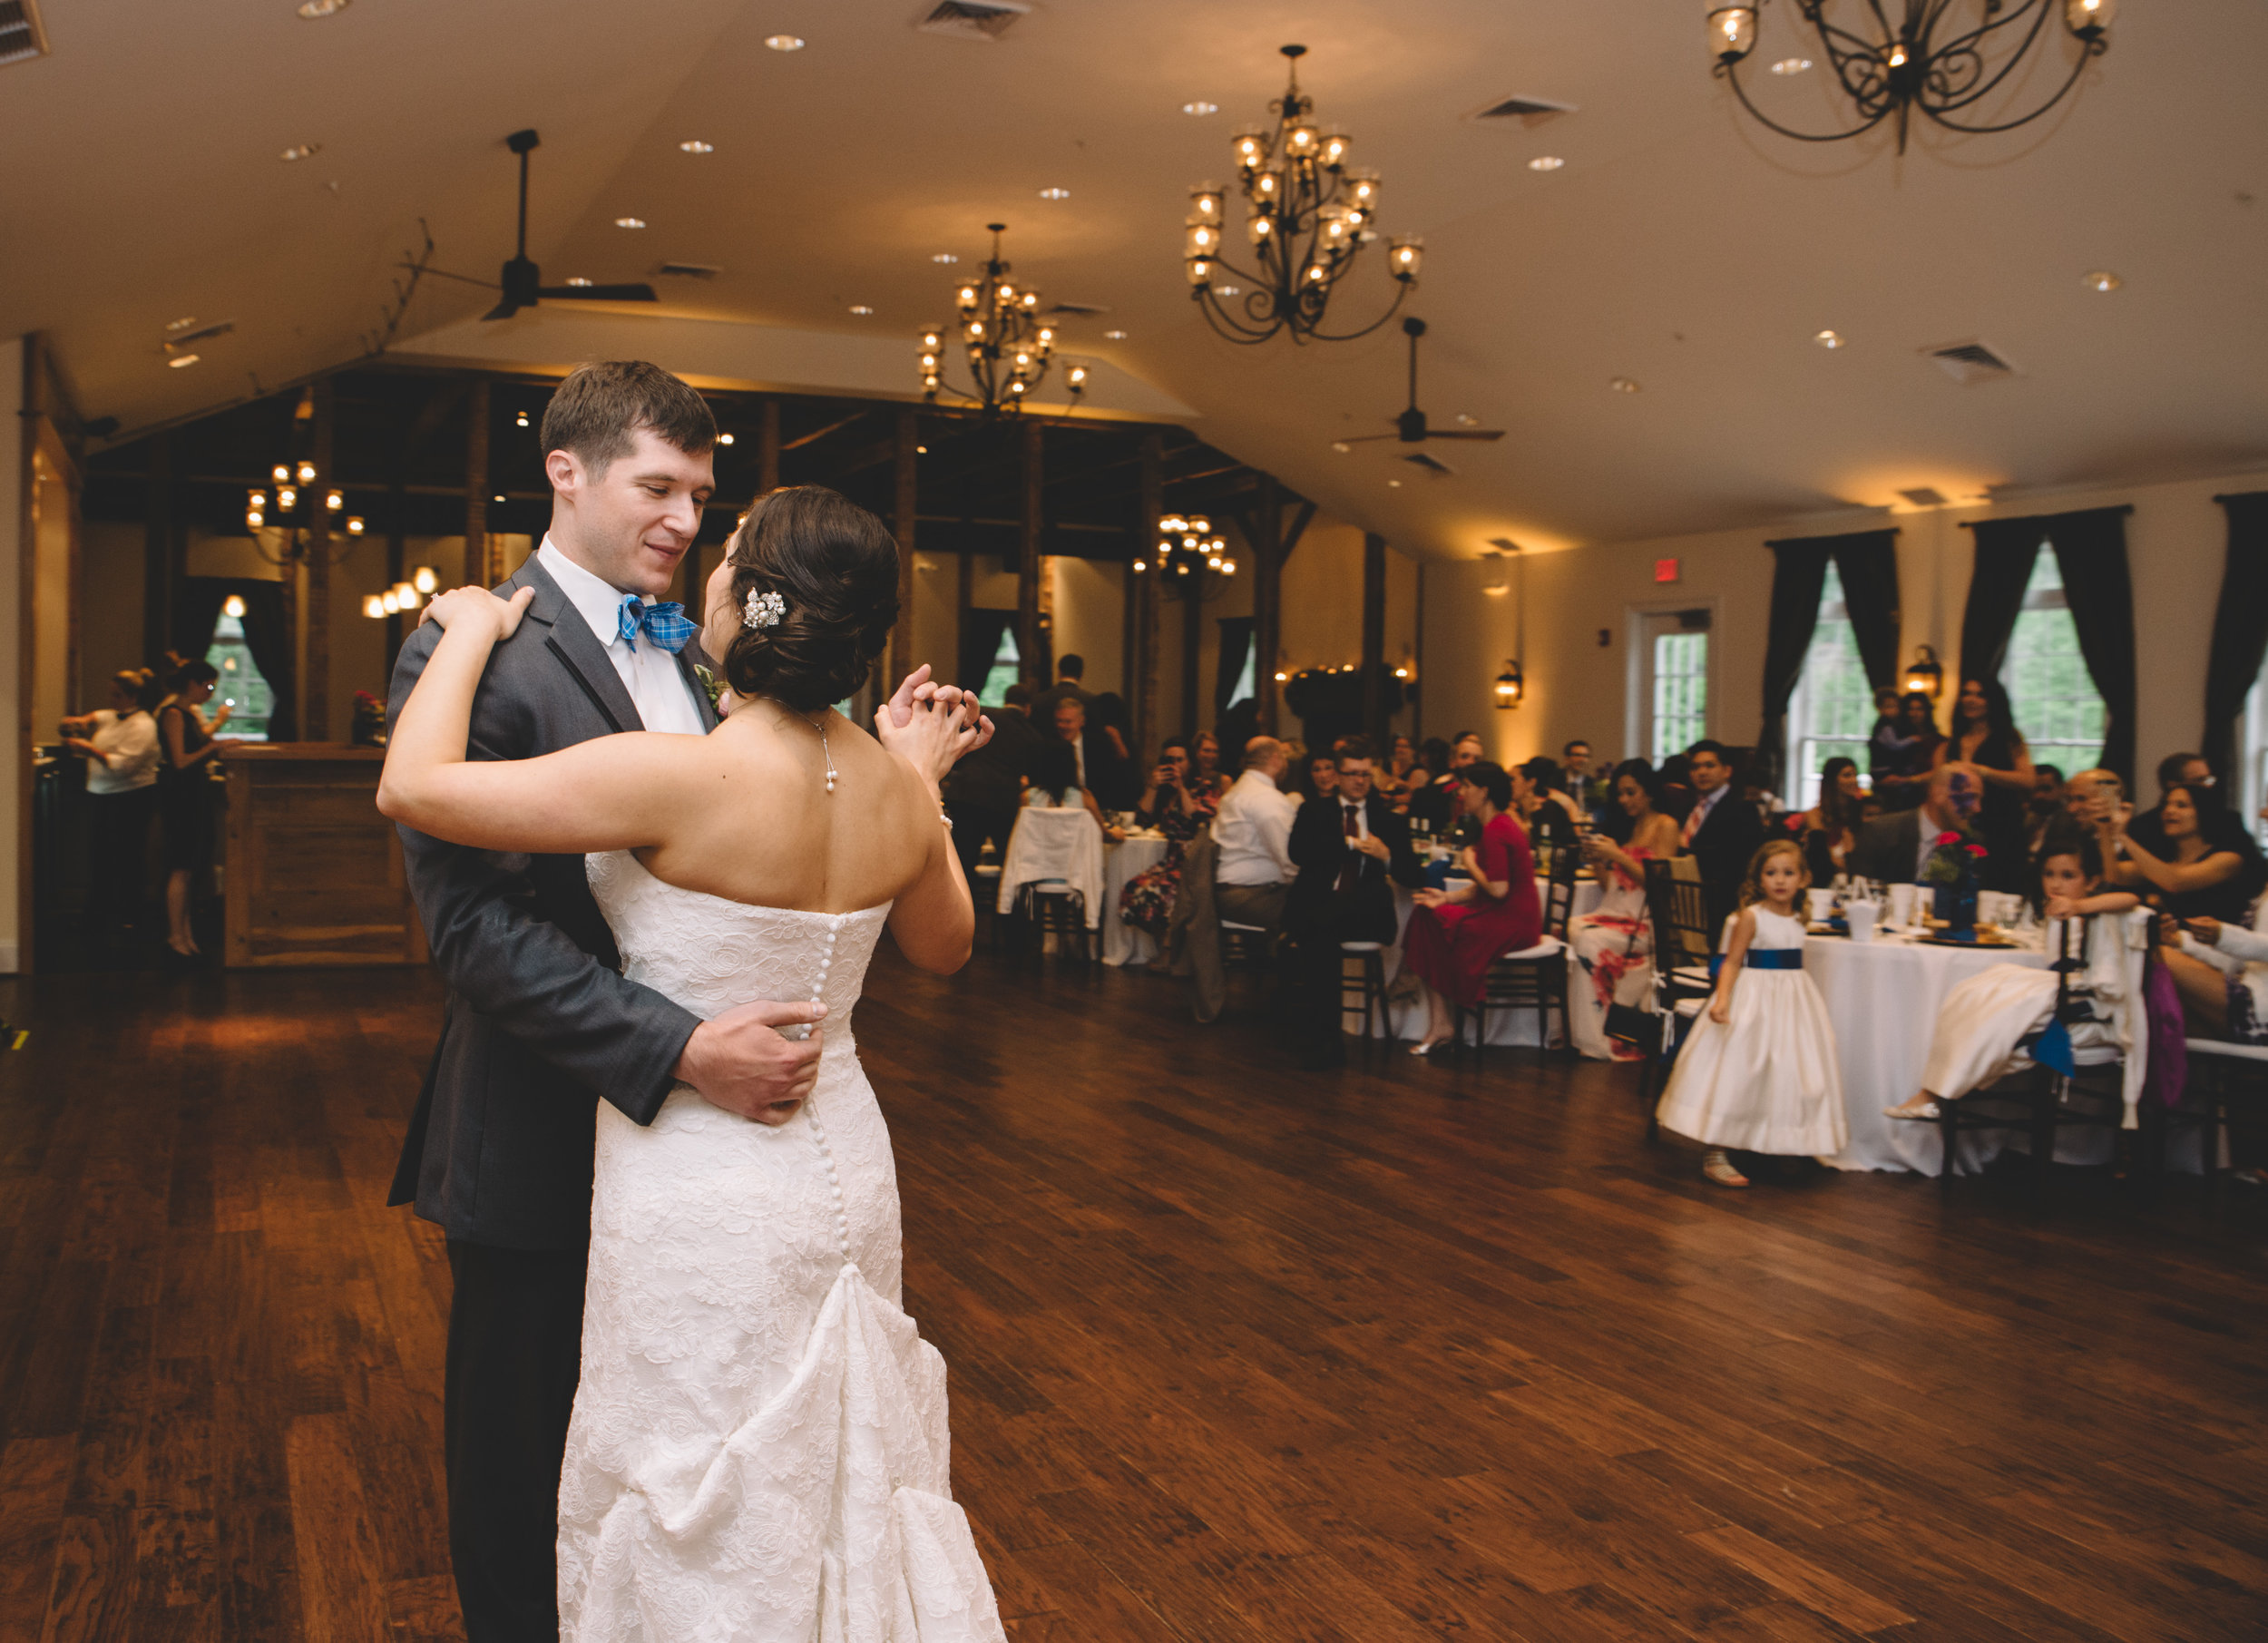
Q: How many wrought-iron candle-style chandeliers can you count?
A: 5